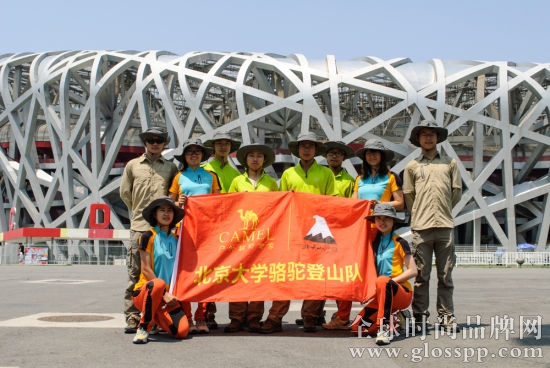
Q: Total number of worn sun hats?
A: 10